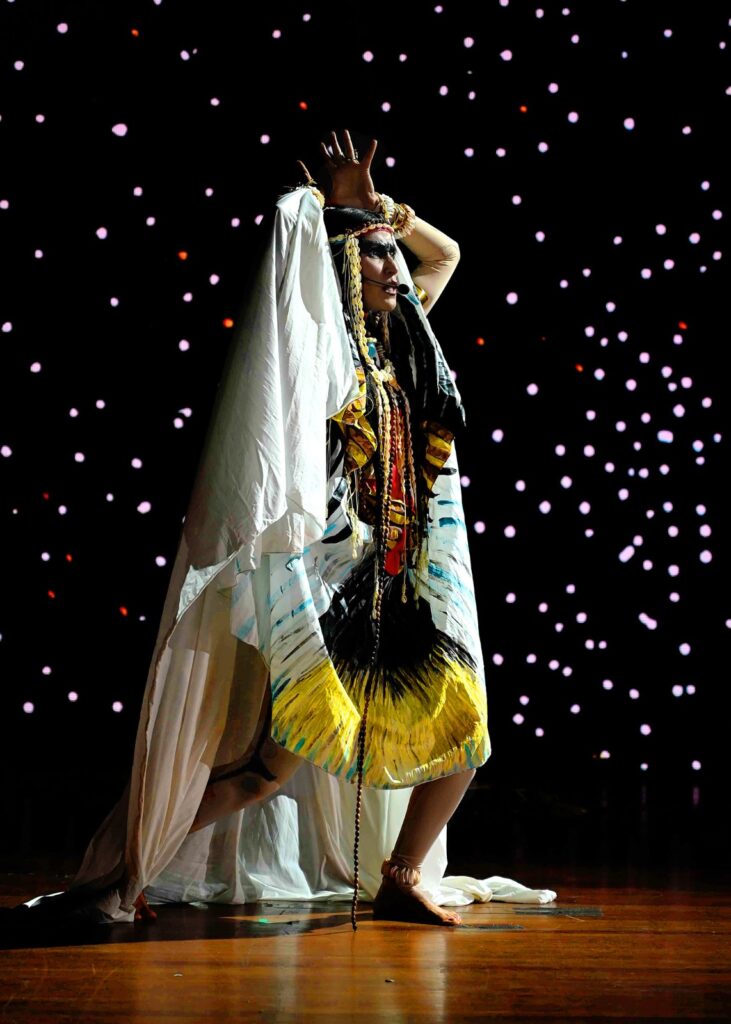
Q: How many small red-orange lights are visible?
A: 12